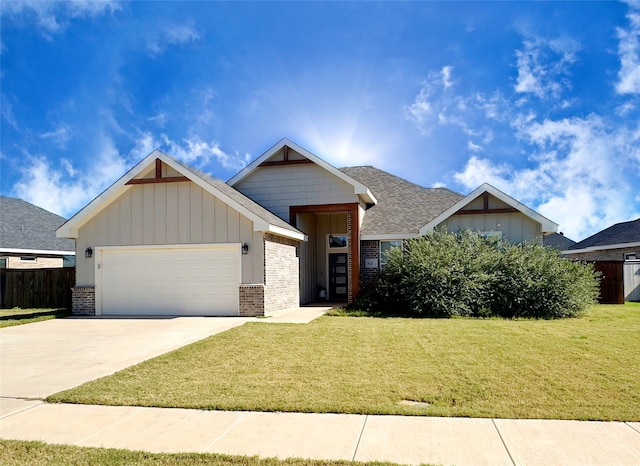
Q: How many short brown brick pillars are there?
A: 2